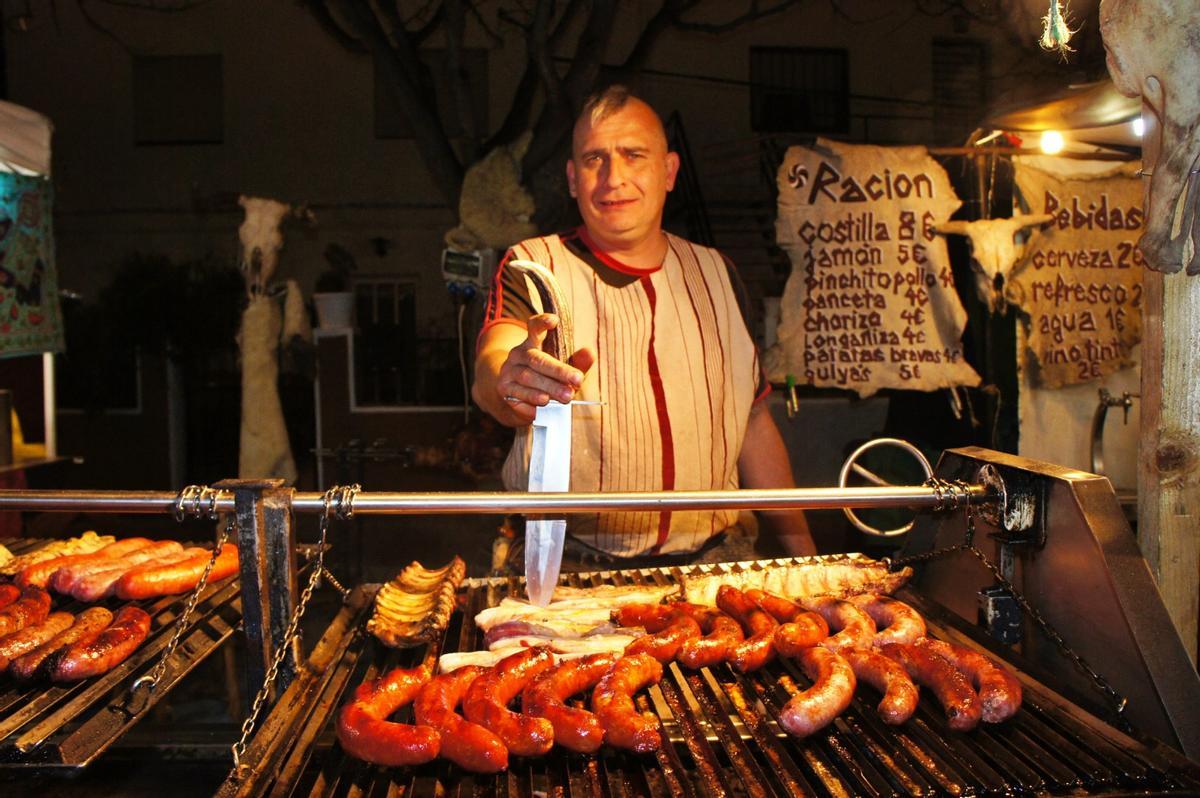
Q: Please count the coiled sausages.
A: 15